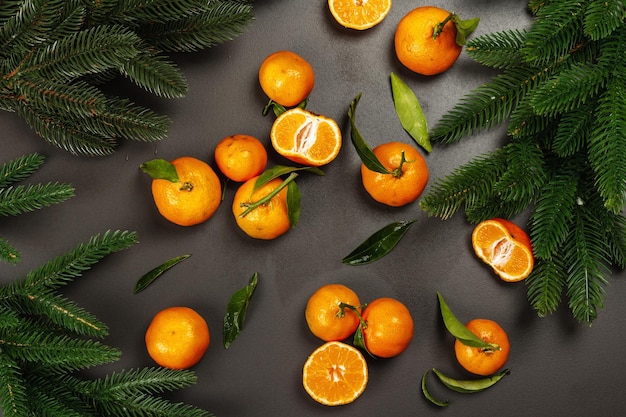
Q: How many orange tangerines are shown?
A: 14